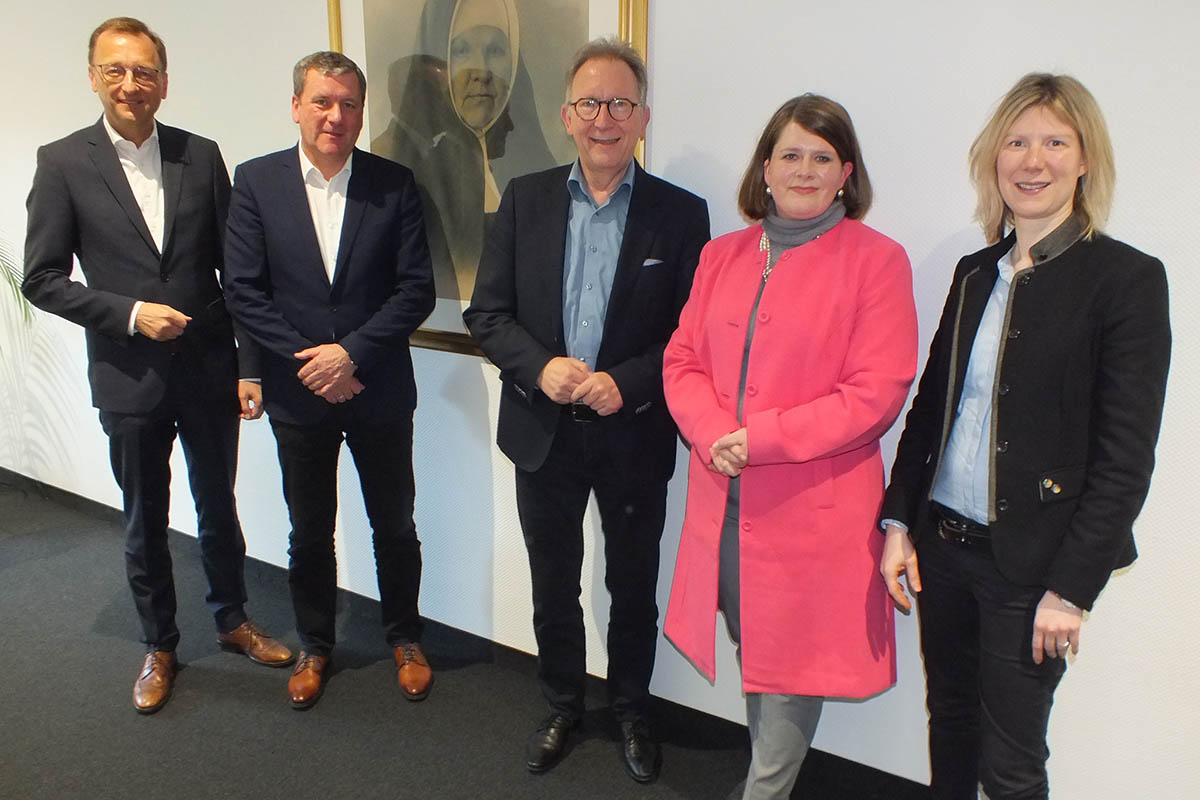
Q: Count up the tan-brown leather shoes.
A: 4